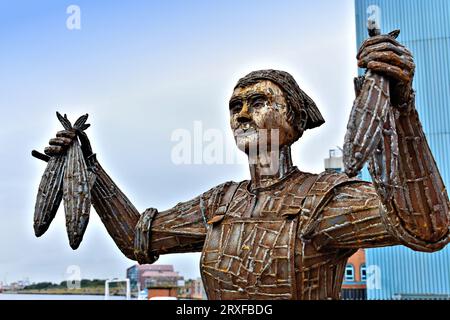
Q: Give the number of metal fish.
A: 4